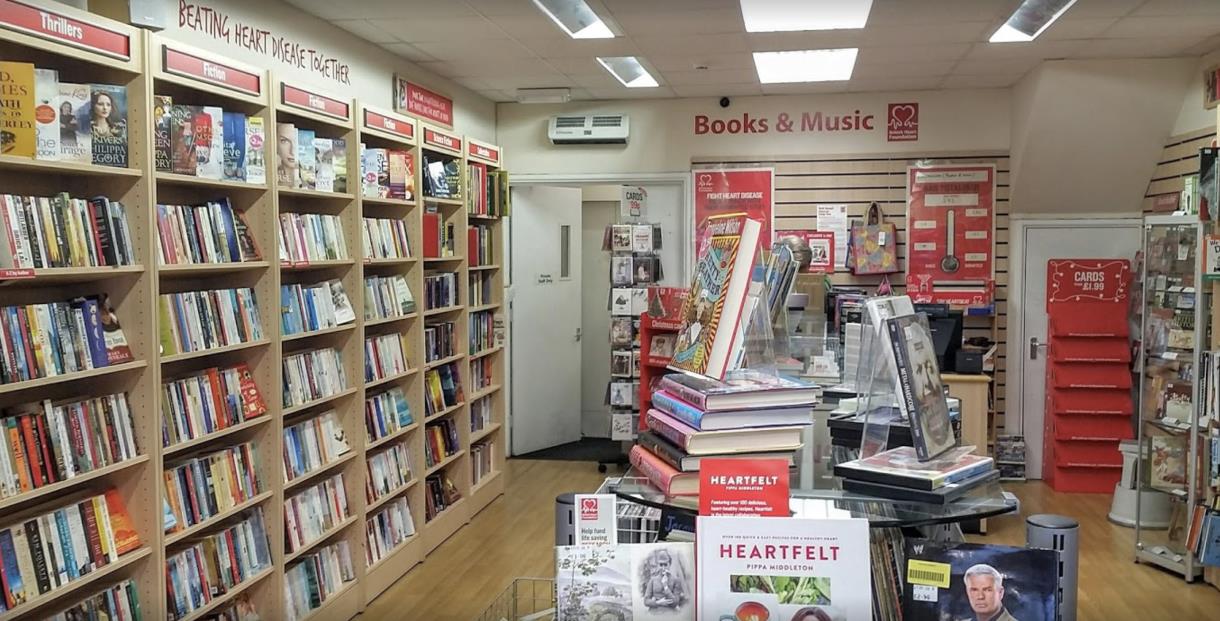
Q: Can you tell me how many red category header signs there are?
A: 6